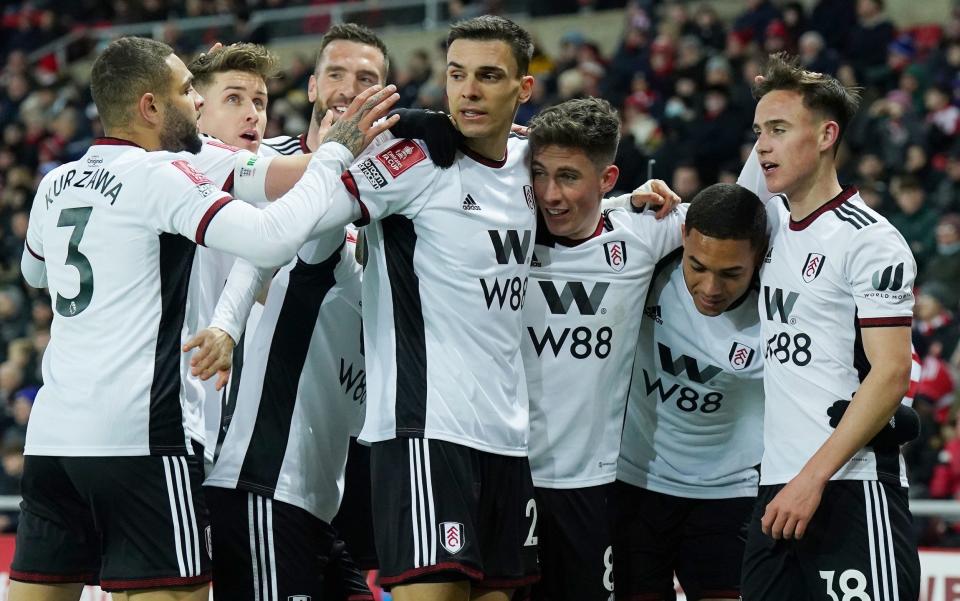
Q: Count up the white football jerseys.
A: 8